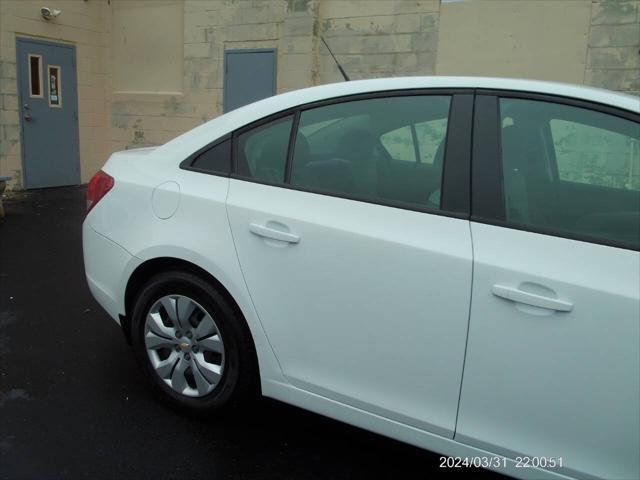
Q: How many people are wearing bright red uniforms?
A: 0